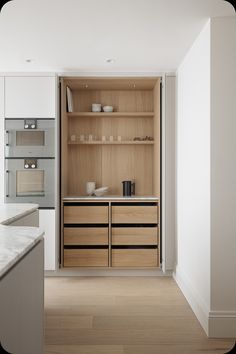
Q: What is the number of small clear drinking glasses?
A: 6